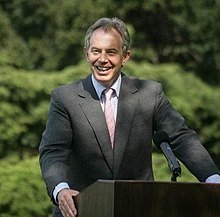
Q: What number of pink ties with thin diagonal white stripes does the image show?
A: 1